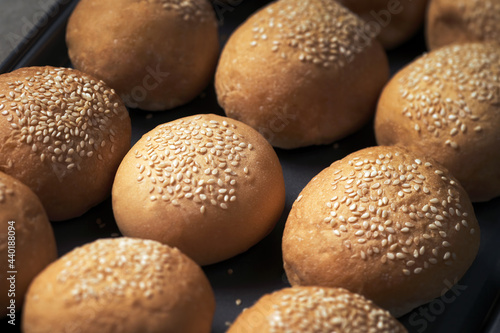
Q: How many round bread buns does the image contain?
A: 11